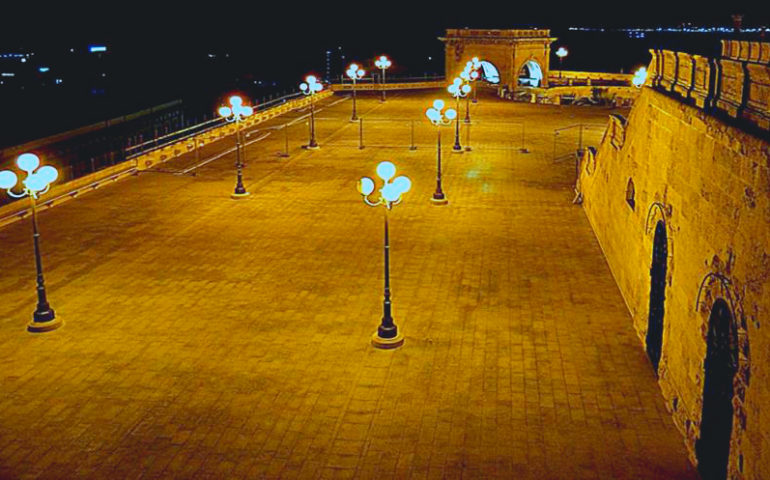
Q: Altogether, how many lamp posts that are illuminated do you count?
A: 12